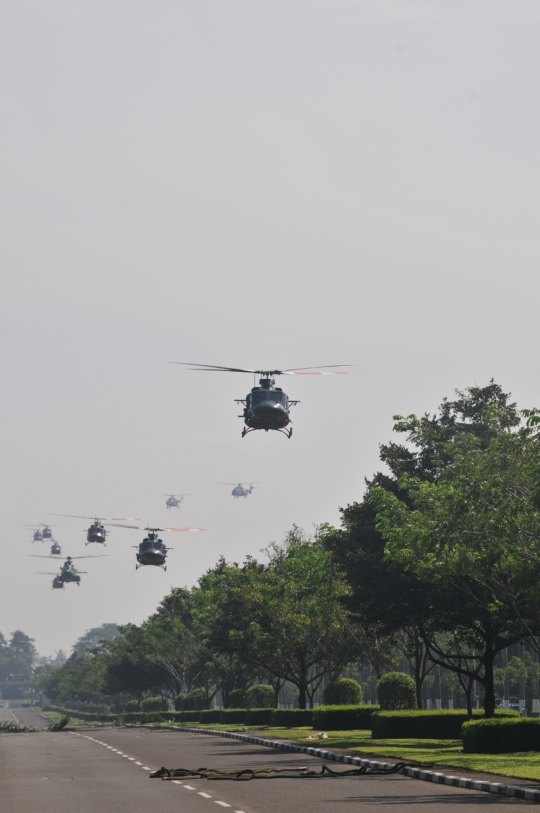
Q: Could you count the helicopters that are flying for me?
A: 10